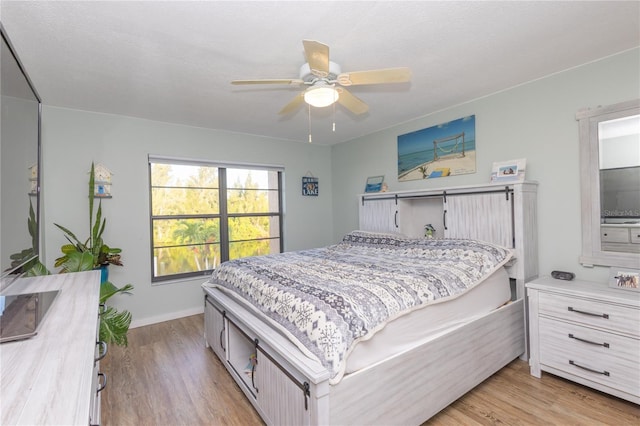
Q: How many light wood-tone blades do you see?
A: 5